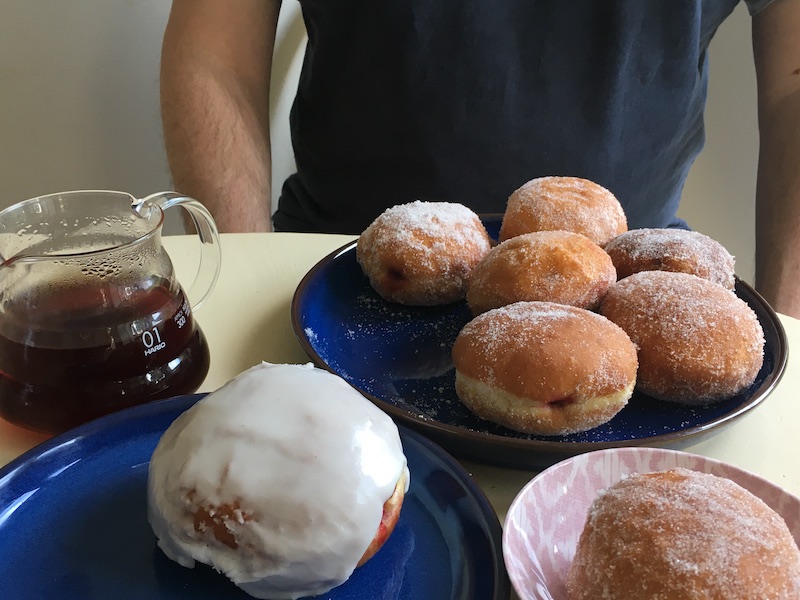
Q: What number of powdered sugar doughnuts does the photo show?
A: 7